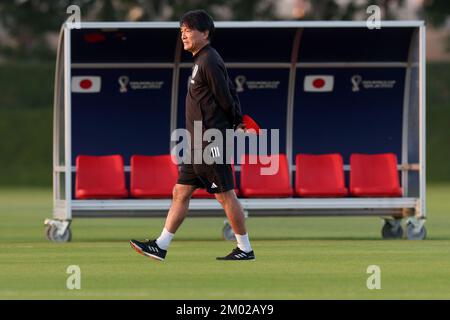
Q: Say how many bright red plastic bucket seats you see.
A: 6